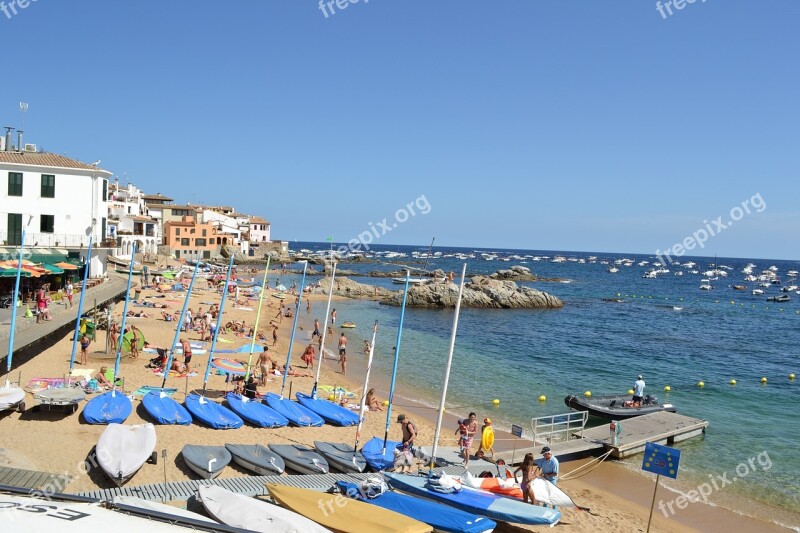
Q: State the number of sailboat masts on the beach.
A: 11